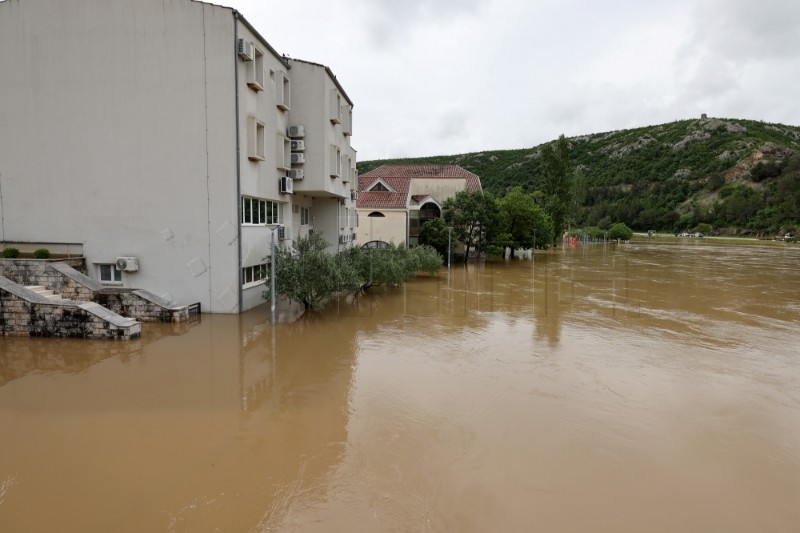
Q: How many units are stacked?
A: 4